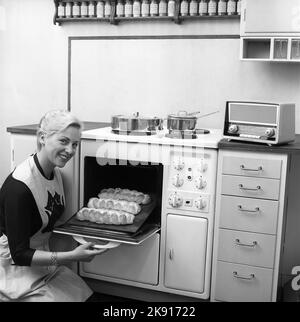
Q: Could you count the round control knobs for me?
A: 8